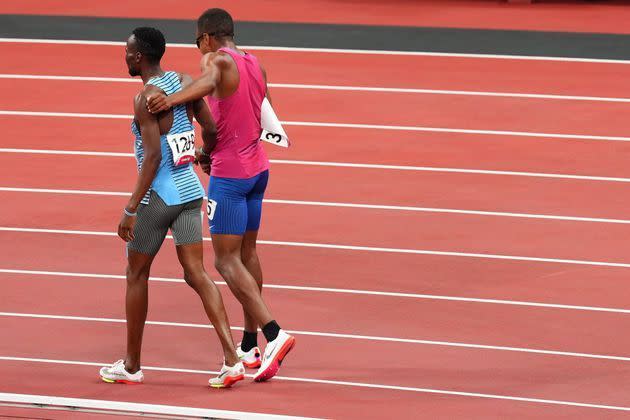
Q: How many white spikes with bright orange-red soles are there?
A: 4